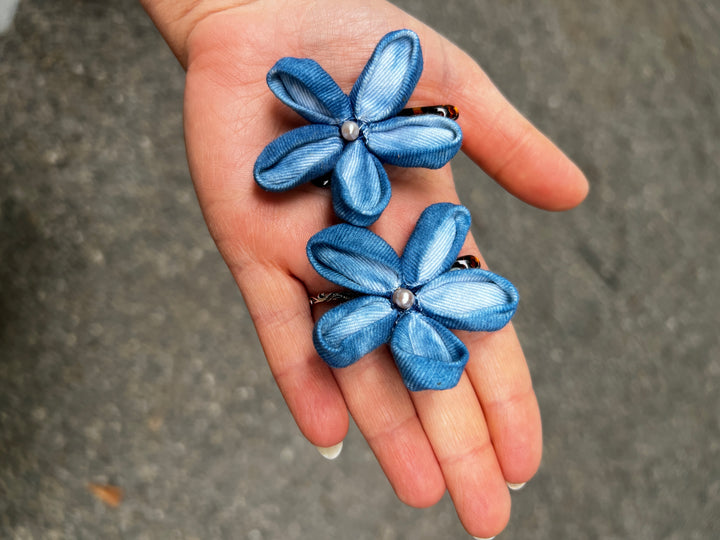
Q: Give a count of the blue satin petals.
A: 10